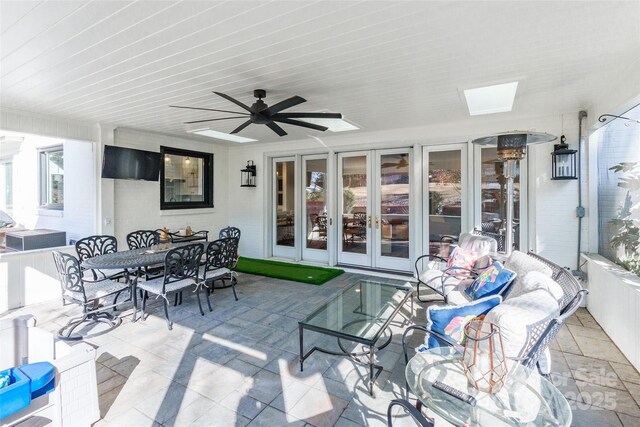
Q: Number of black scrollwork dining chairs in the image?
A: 6